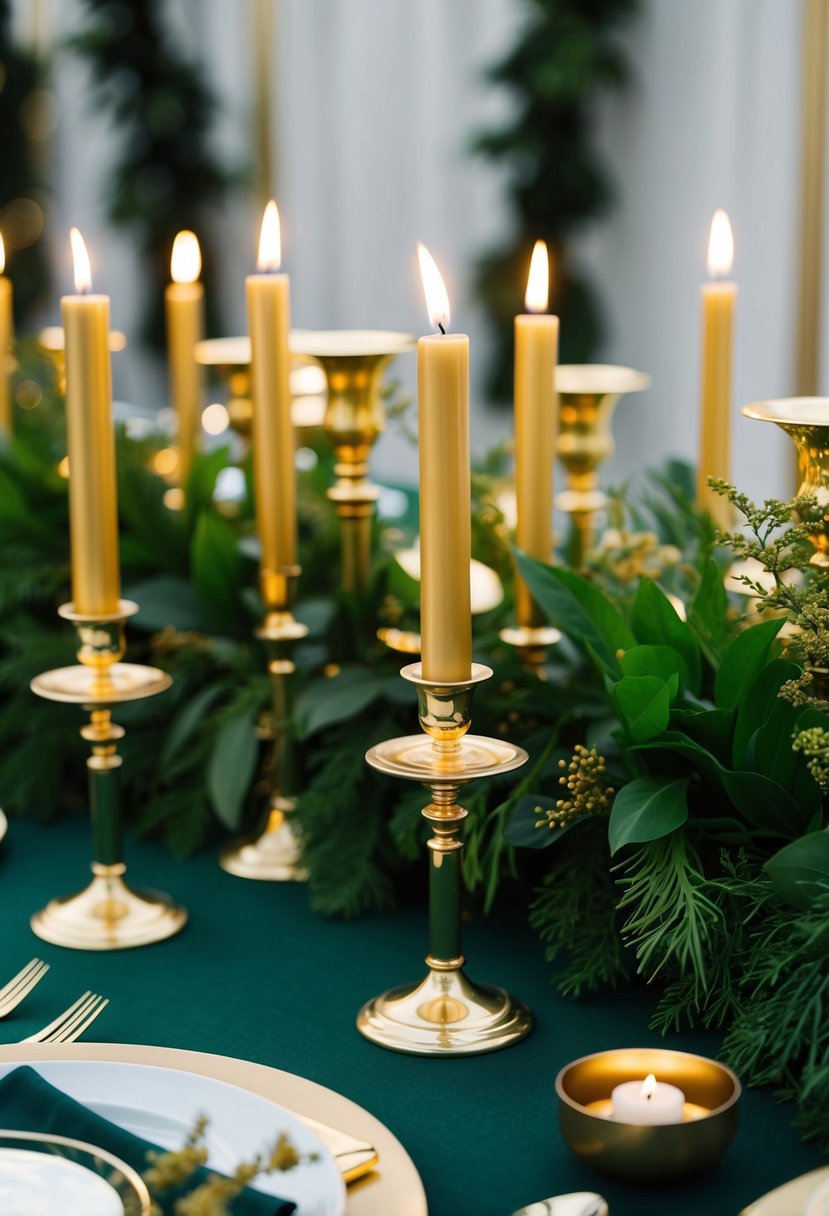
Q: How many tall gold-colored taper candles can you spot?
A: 7